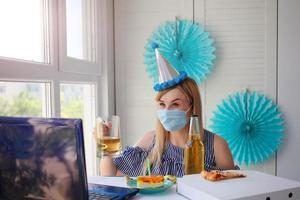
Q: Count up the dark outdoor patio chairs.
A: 0